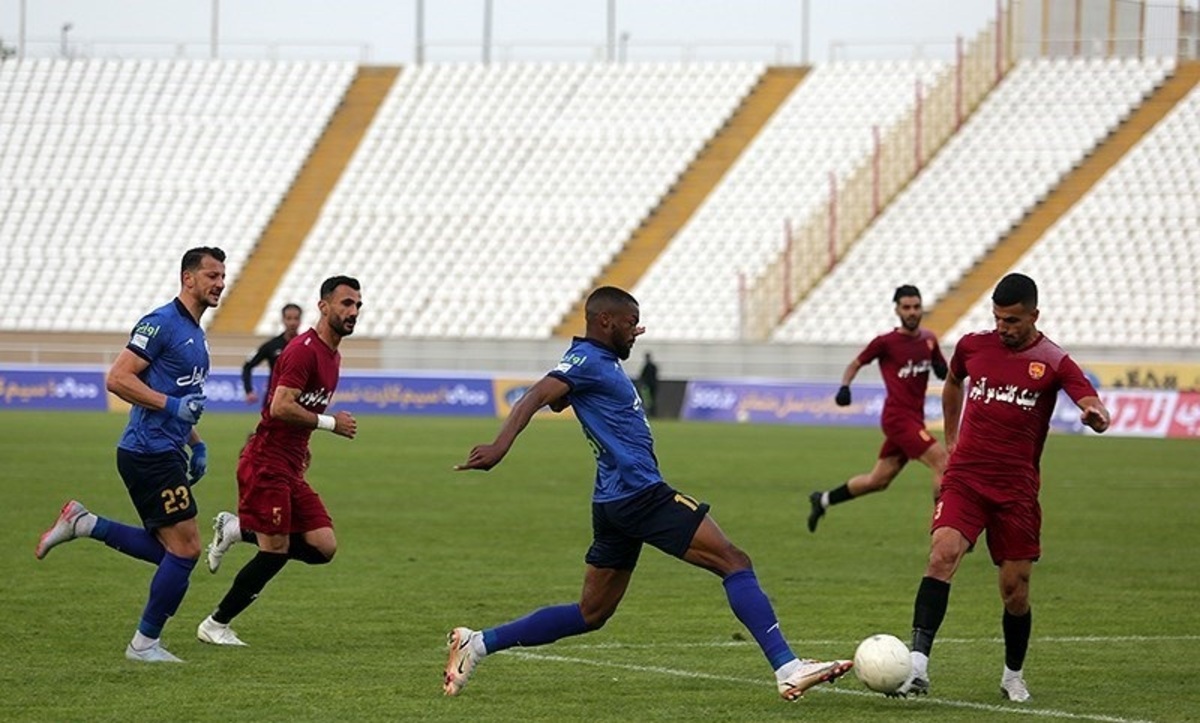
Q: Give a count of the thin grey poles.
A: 6